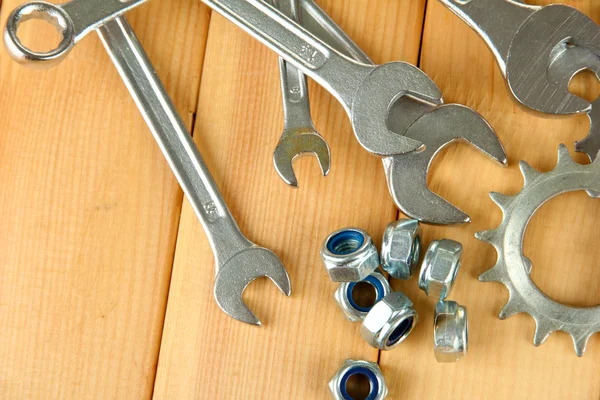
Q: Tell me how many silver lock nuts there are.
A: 7